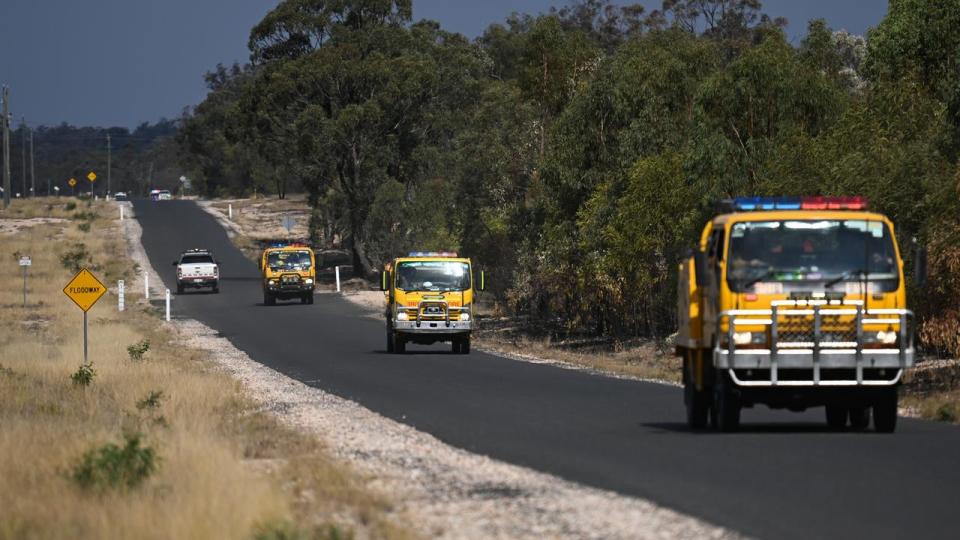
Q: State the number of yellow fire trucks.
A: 3